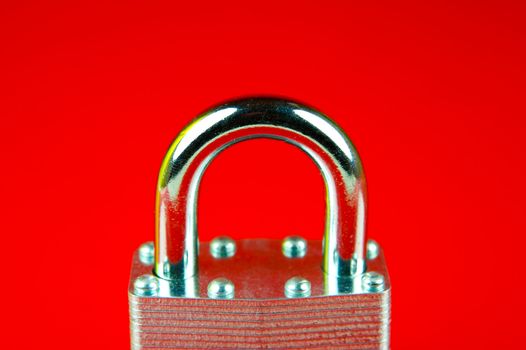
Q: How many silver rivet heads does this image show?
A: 8